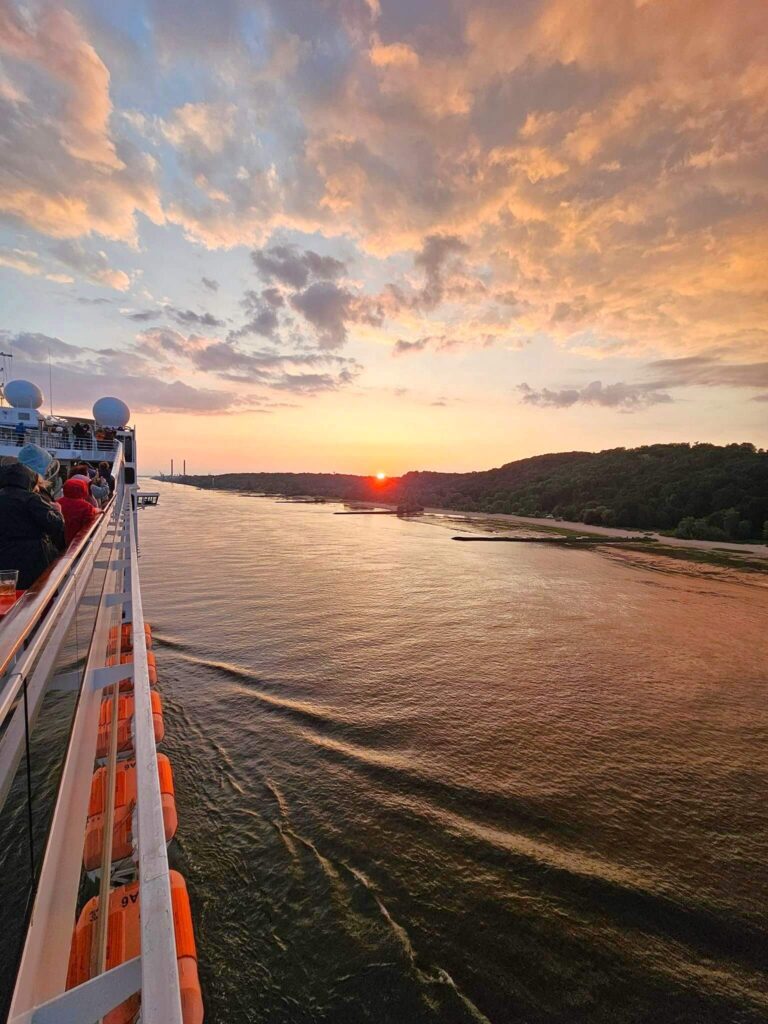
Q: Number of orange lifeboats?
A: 5